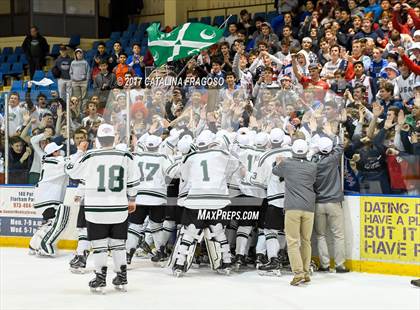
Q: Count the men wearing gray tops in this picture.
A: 2